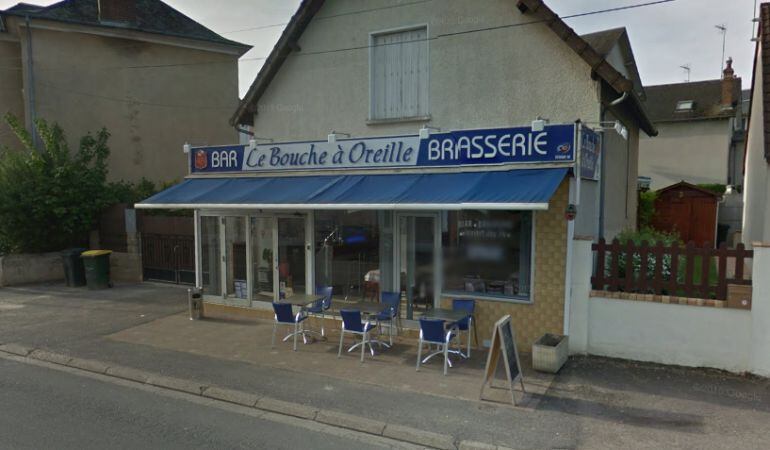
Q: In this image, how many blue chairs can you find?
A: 6